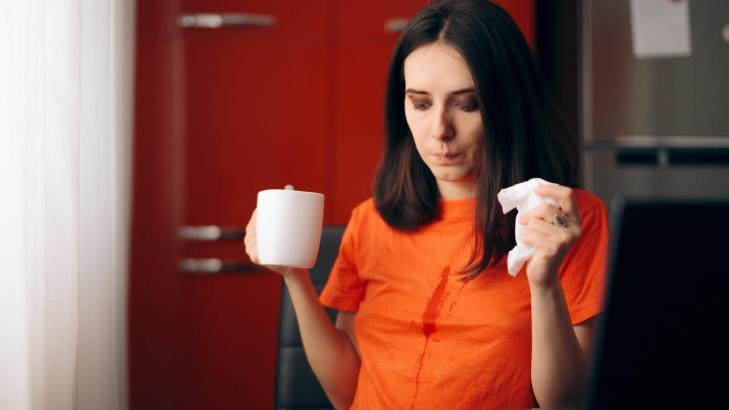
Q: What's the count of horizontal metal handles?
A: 4